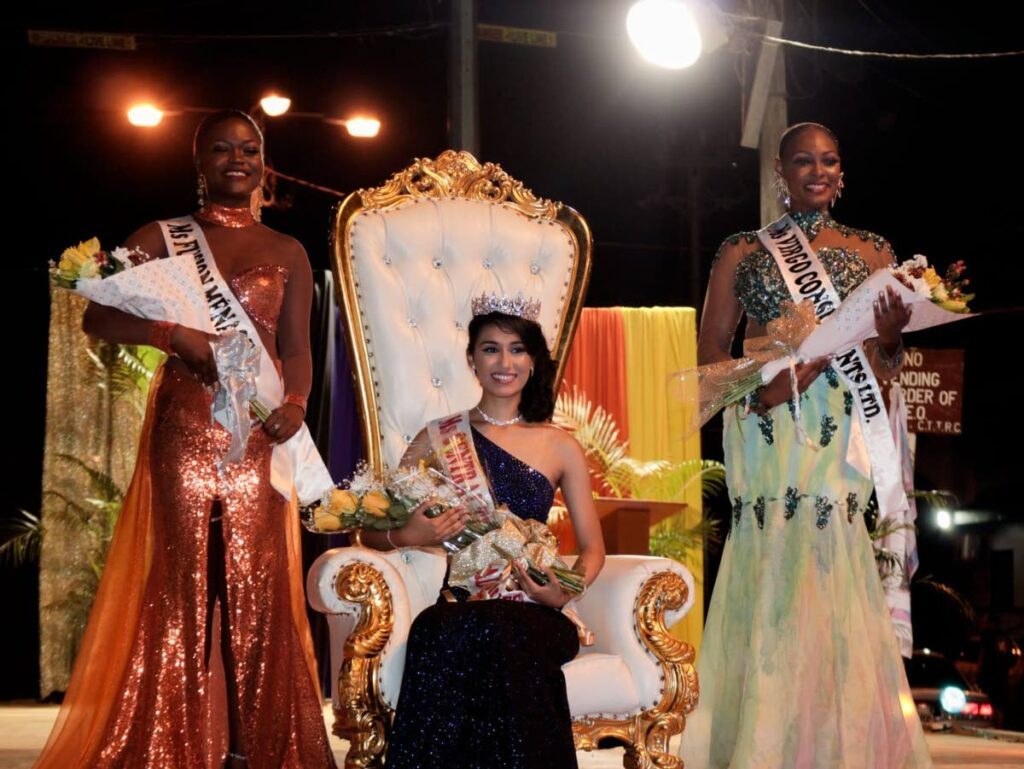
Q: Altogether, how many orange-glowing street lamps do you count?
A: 3